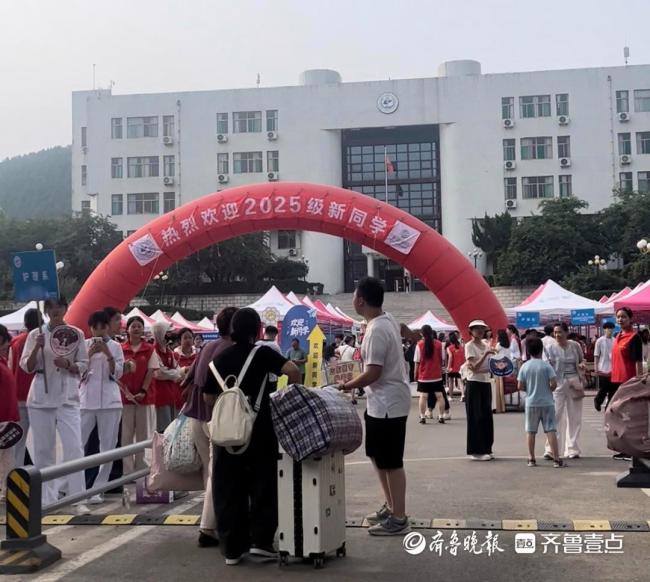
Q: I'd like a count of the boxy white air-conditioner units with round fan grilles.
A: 14